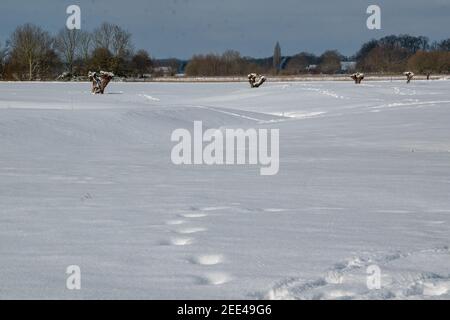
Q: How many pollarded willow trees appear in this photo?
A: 4